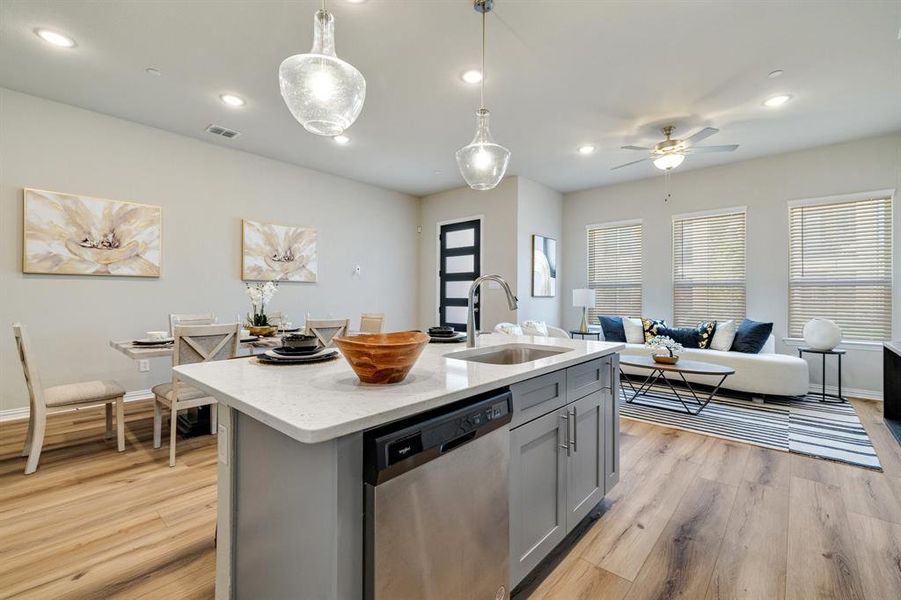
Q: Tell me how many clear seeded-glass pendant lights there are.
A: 2